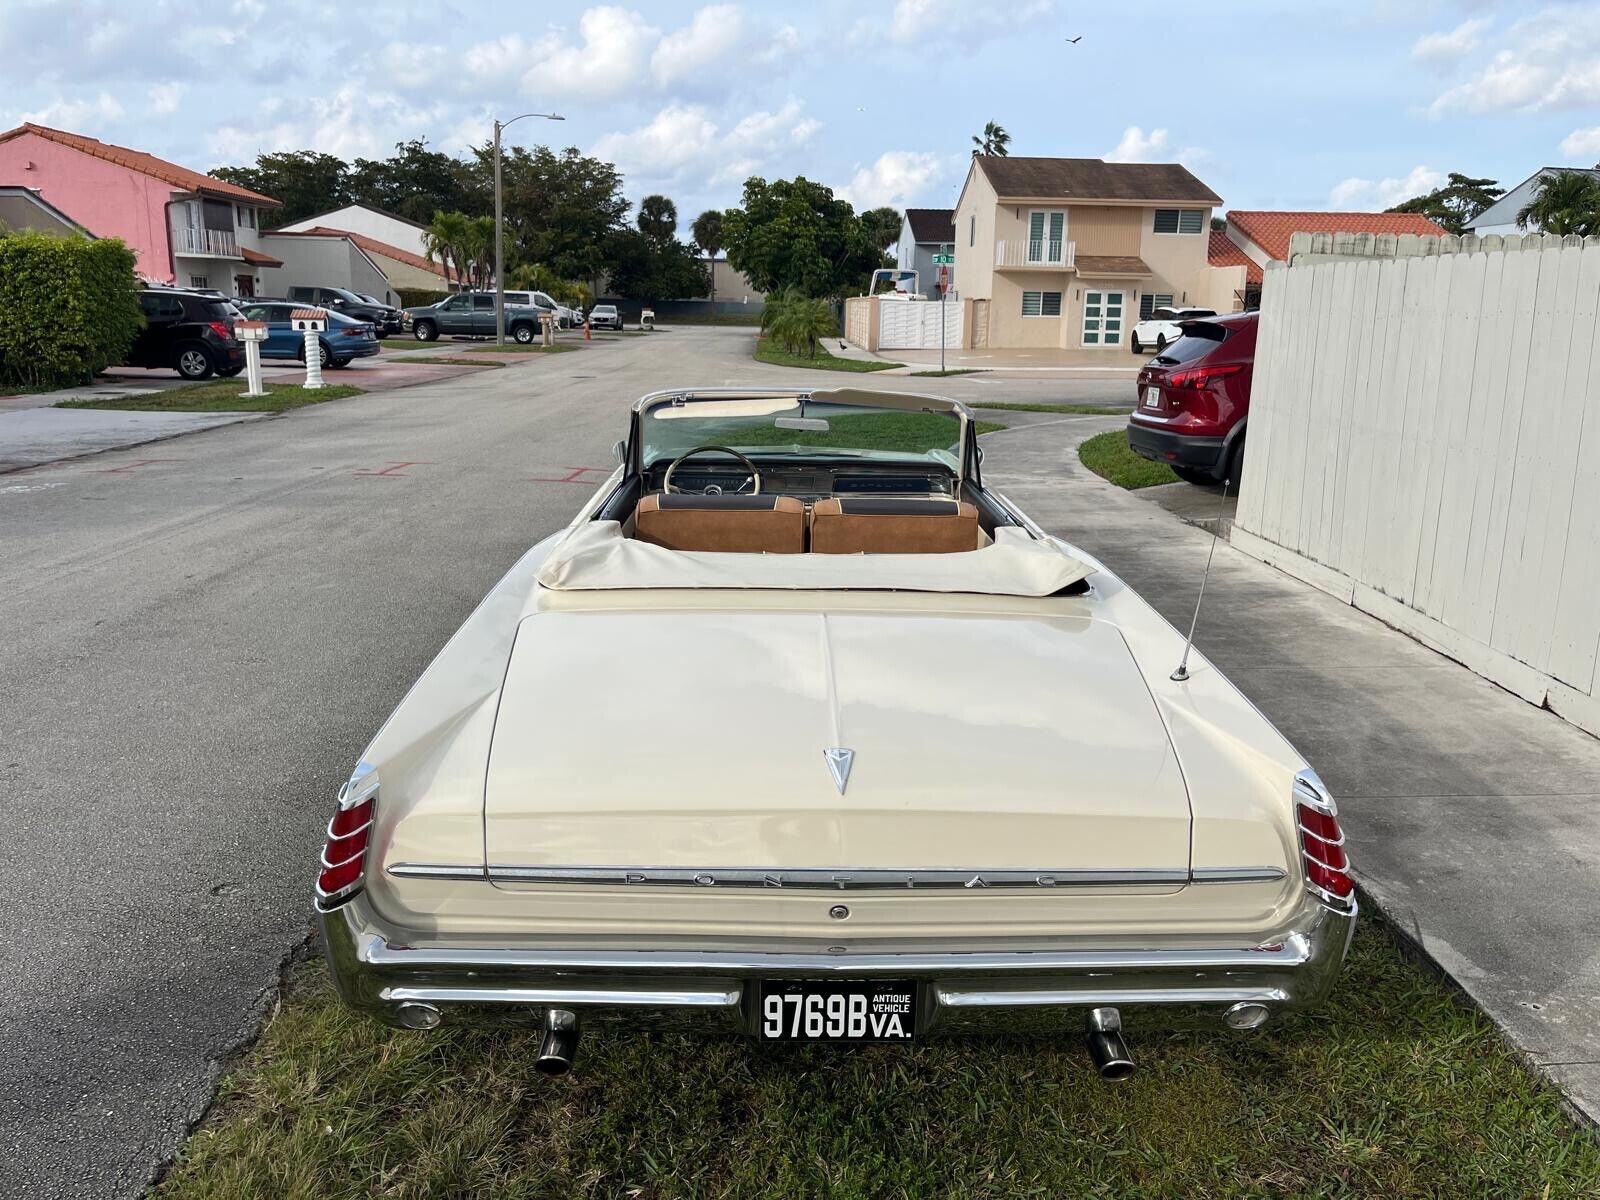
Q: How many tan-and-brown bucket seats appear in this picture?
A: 2